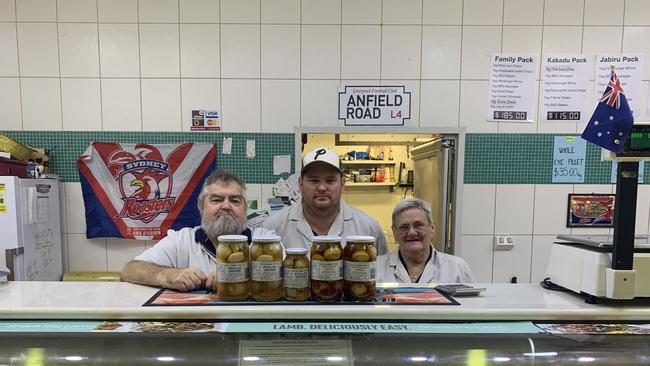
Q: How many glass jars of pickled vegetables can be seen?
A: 5